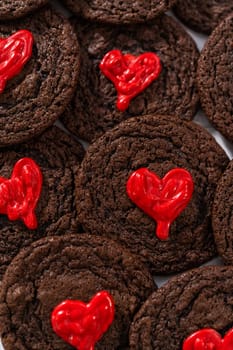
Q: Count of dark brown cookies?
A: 11